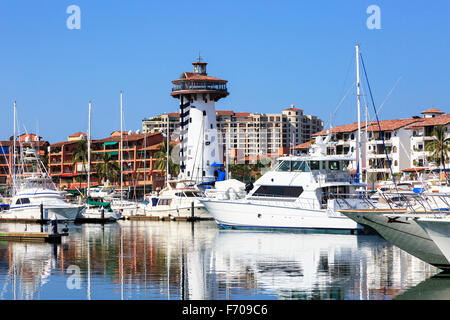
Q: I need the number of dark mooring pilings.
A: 4